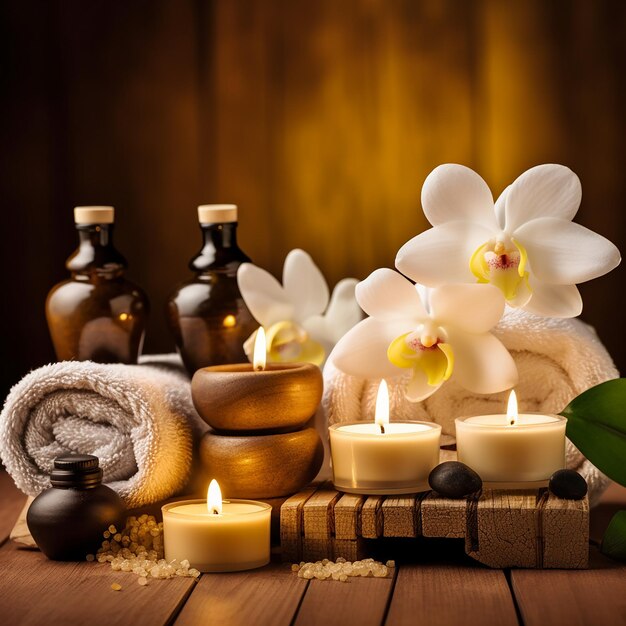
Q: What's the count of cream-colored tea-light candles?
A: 3